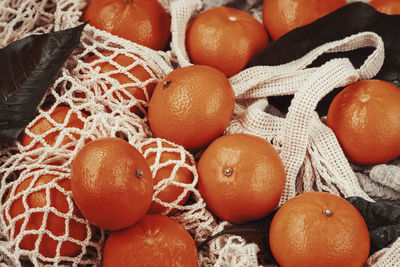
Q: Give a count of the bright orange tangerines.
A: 14